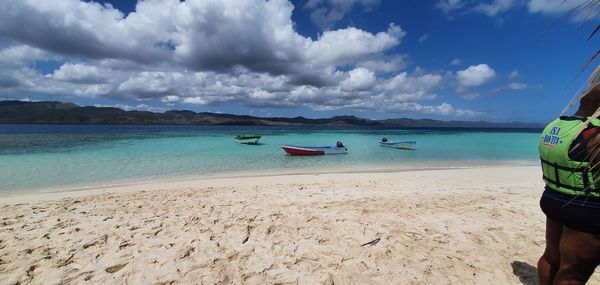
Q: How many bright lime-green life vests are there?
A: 1